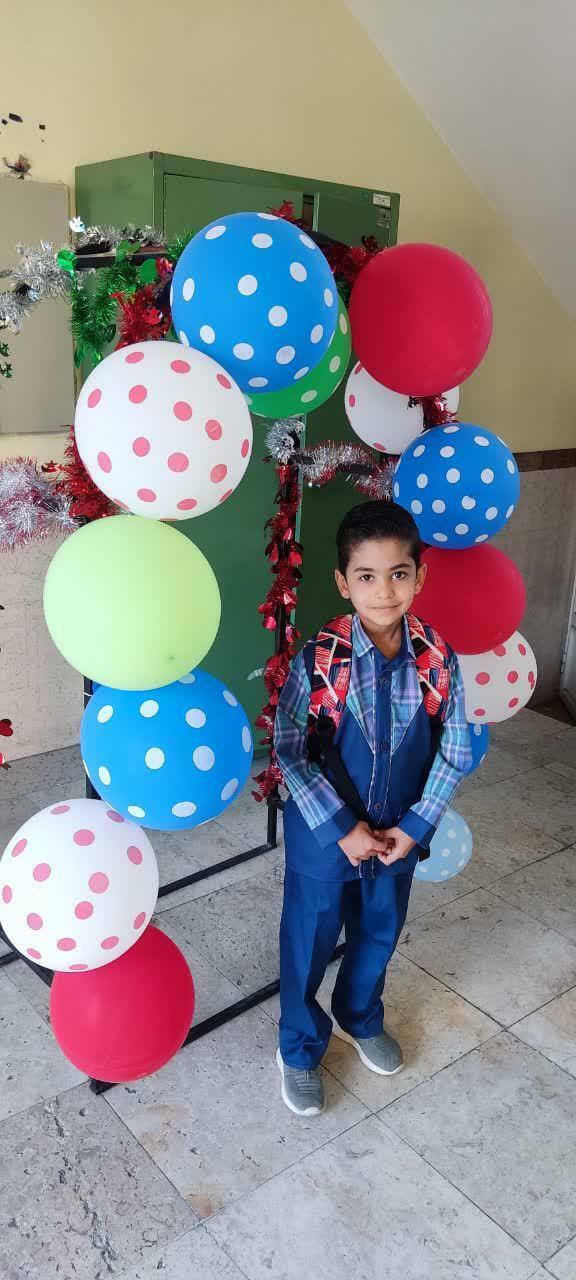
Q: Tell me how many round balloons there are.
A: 14